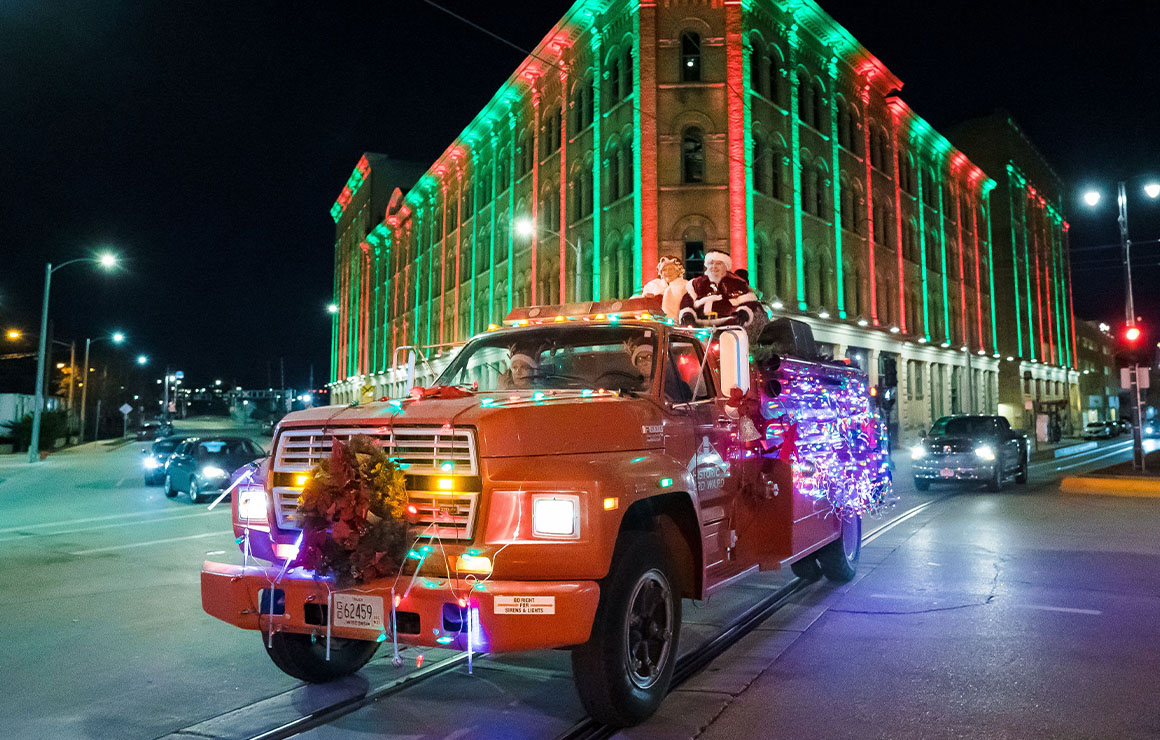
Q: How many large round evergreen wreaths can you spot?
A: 1